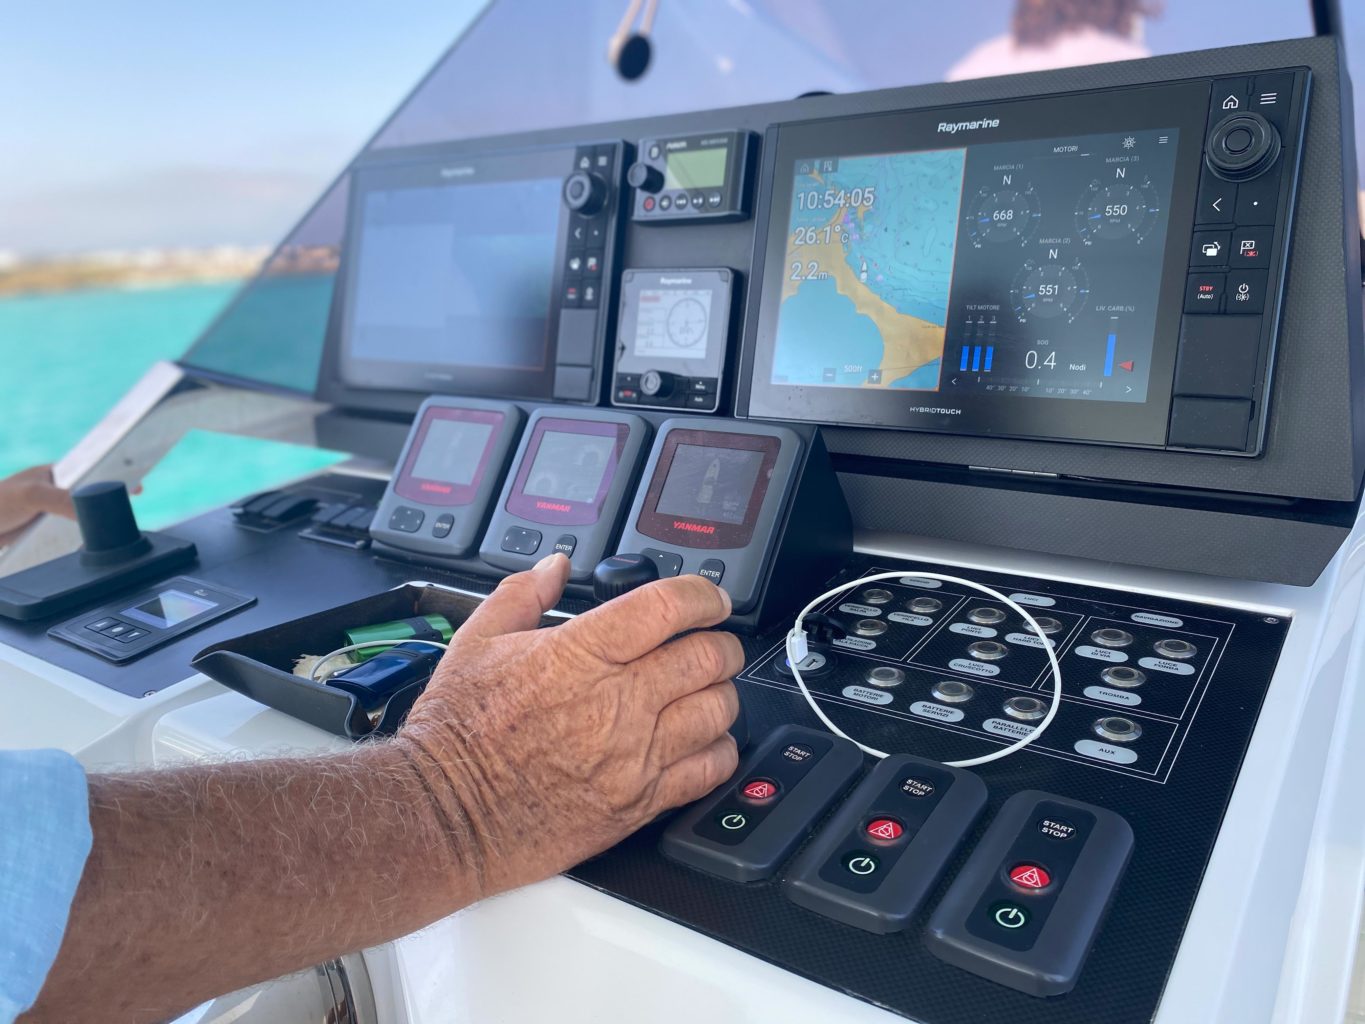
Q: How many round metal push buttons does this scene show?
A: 13